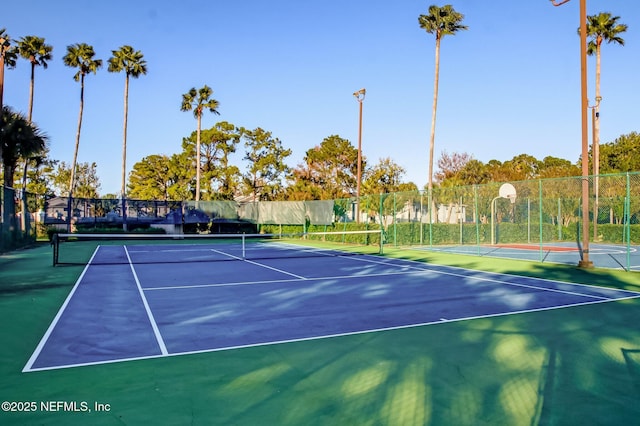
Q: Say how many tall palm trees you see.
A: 7